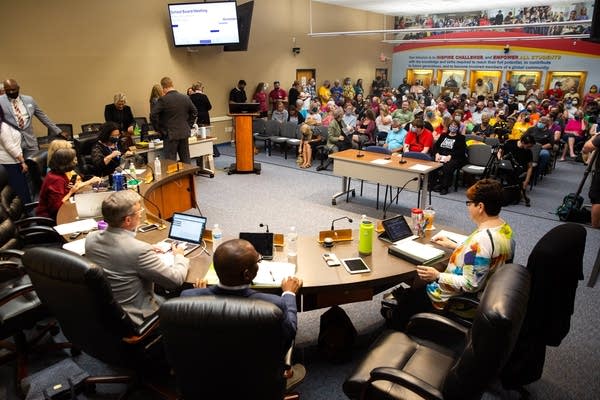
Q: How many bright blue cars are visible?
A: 0